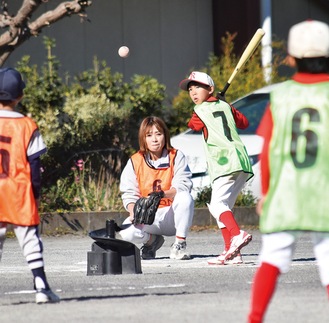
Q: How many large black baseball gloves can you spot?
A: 1